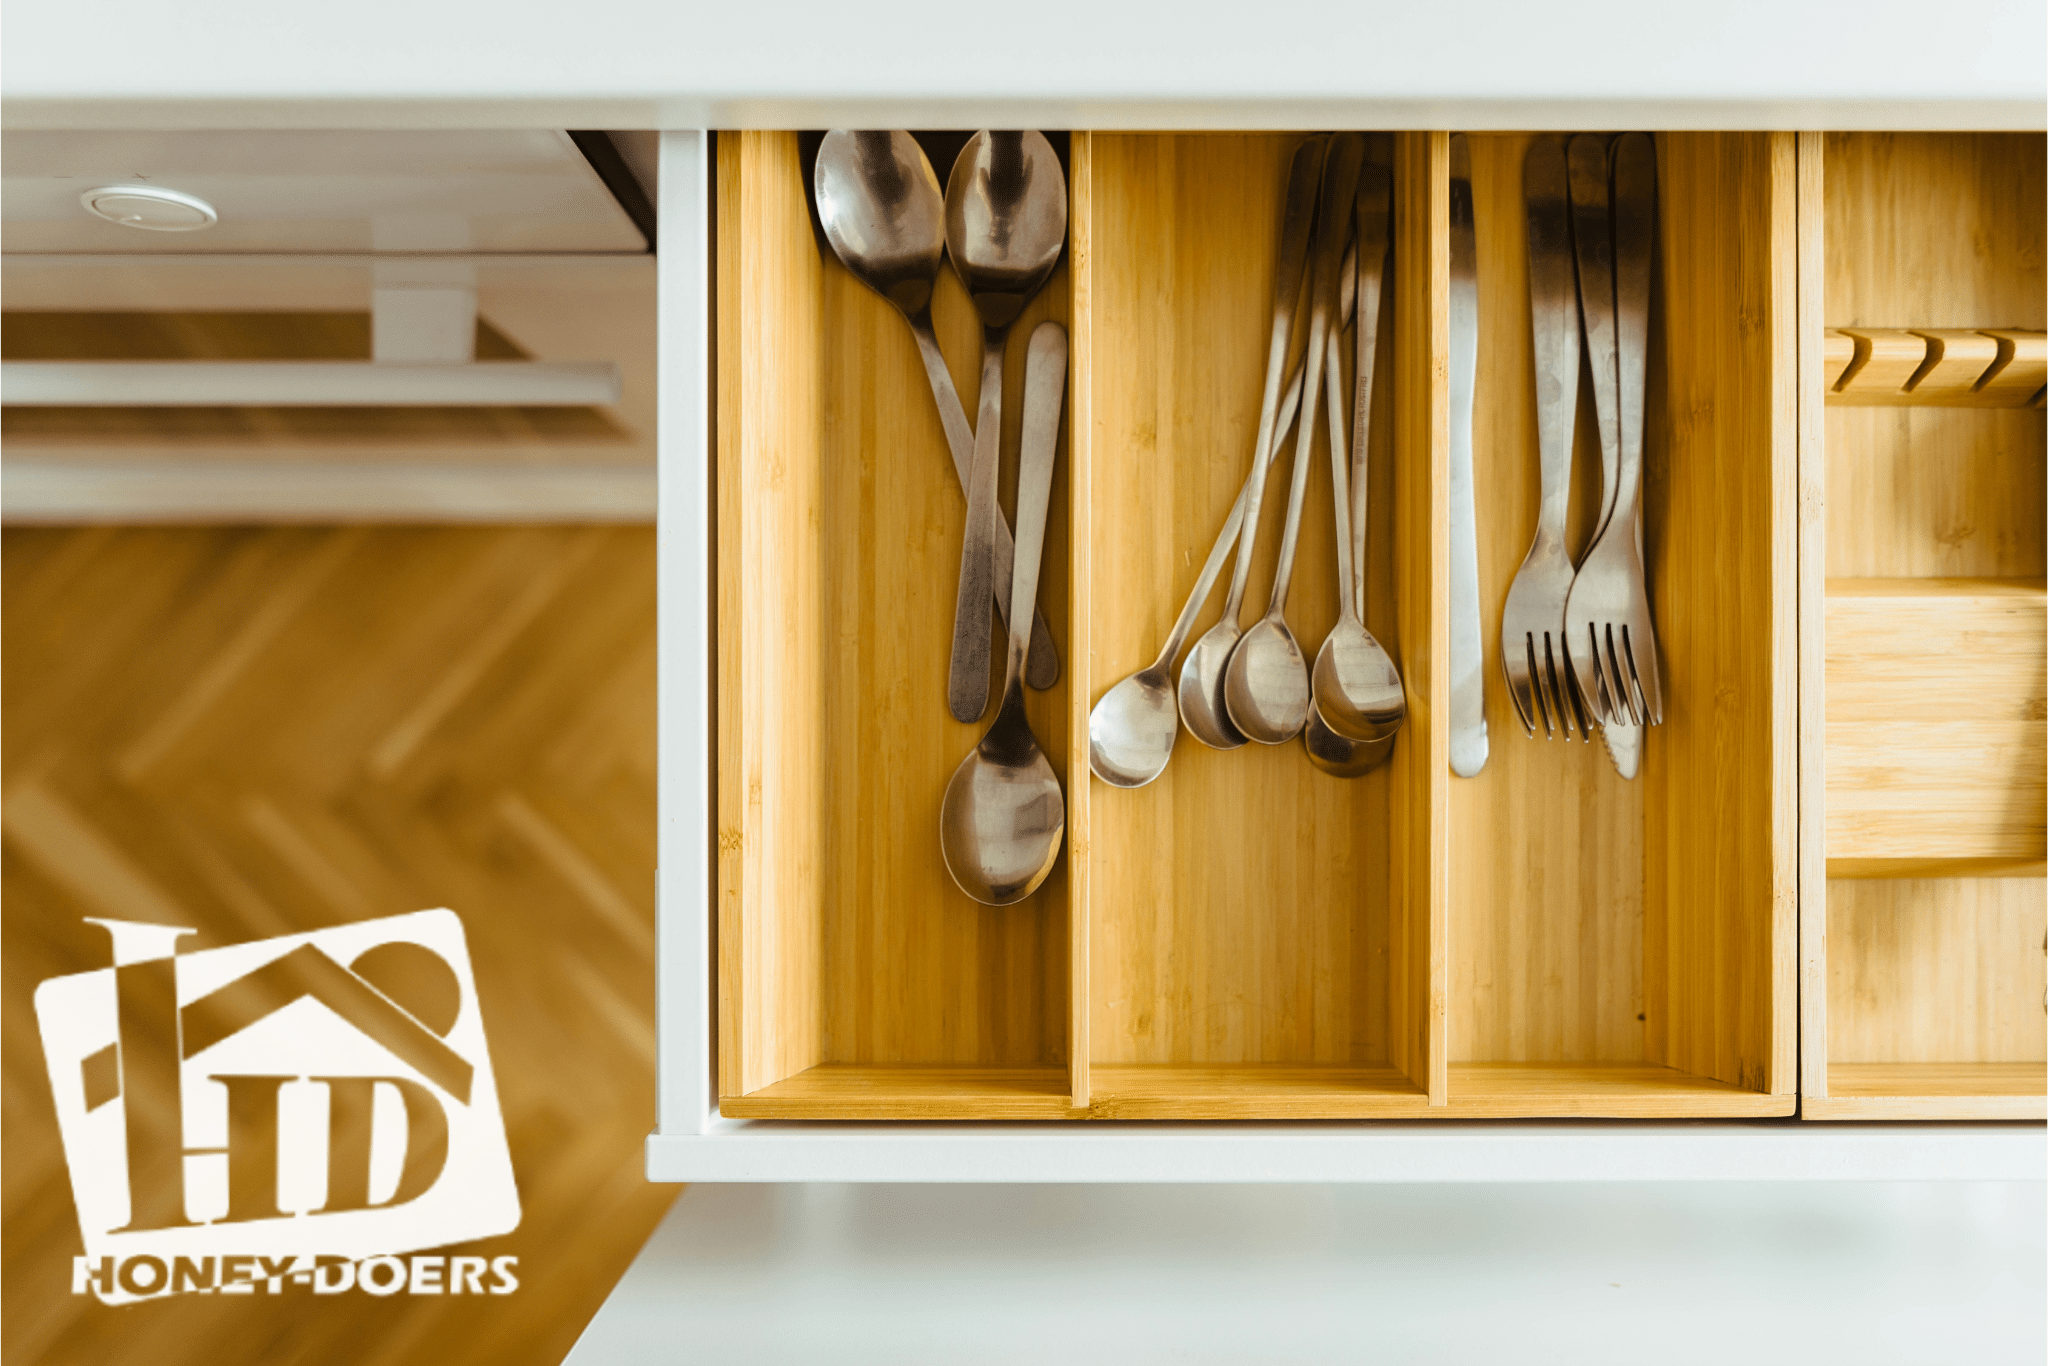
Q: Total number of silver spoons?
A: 8